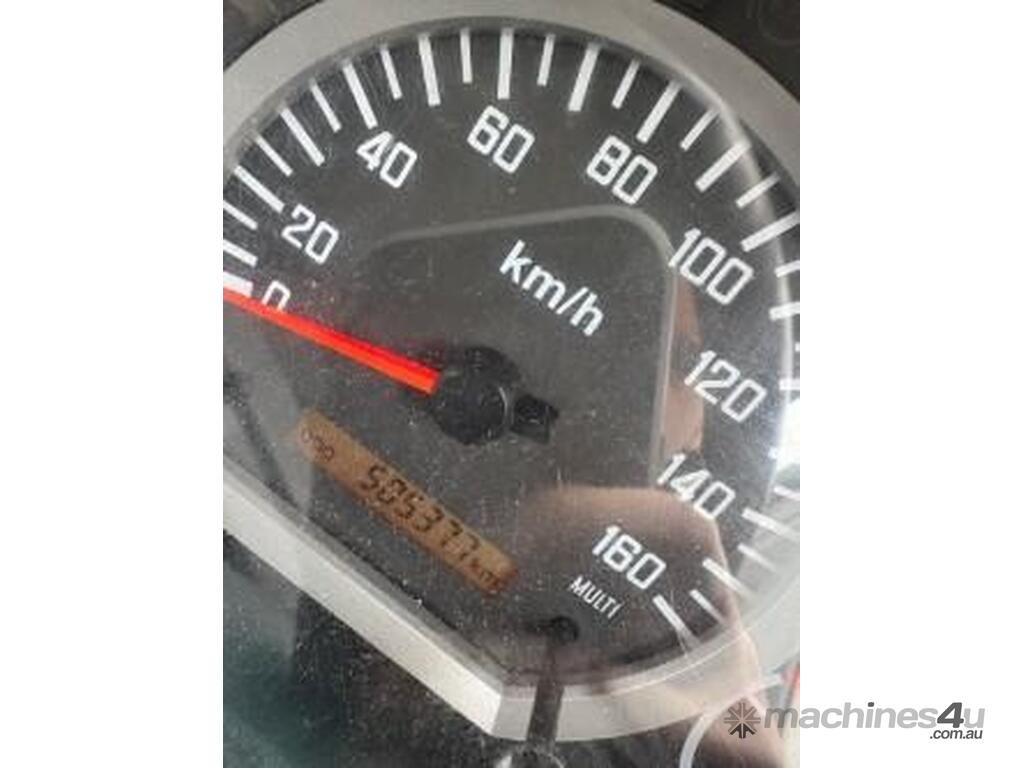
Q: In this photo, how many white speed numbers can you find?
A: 9